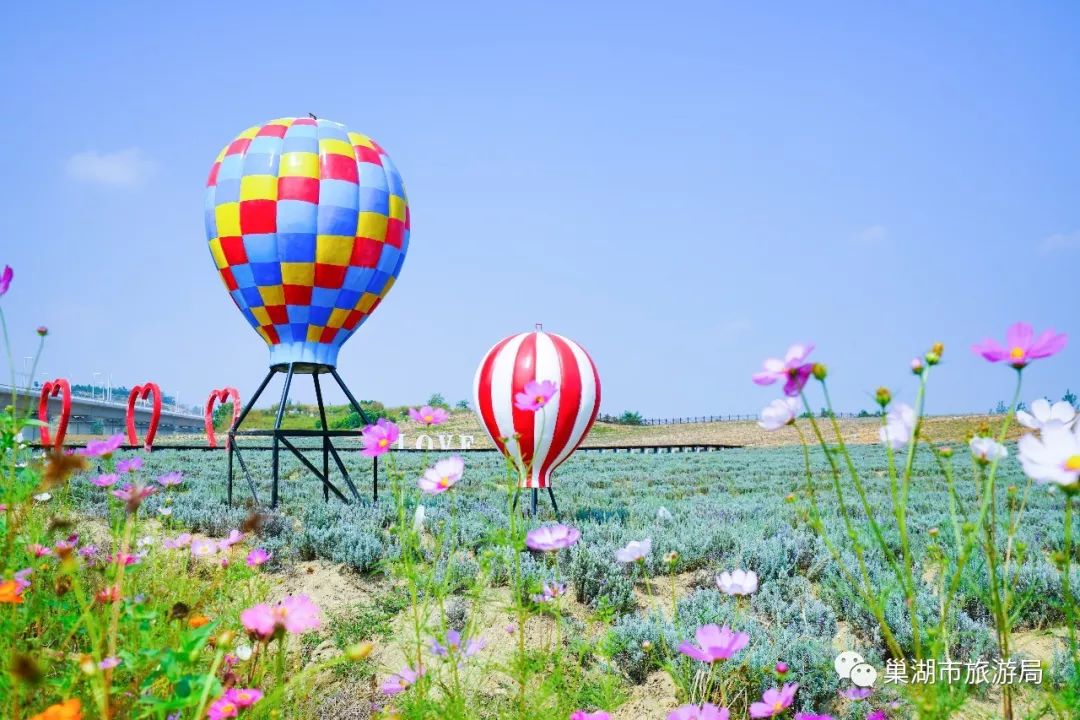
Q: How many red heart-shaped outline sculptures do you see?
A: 3